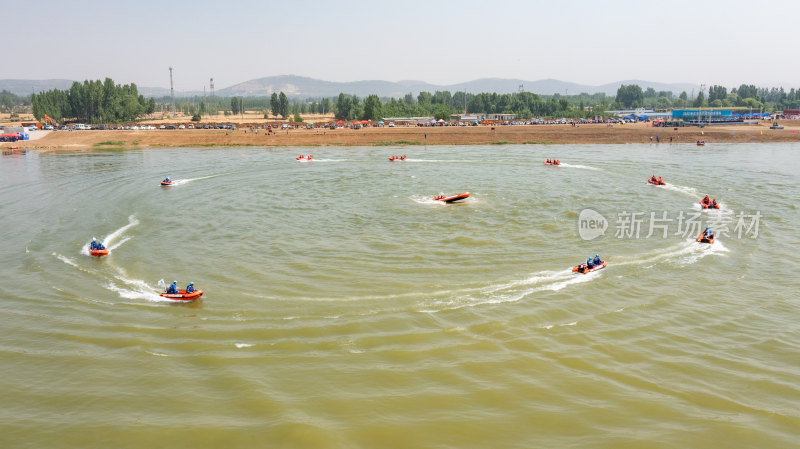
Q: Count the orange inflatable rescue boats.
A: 11